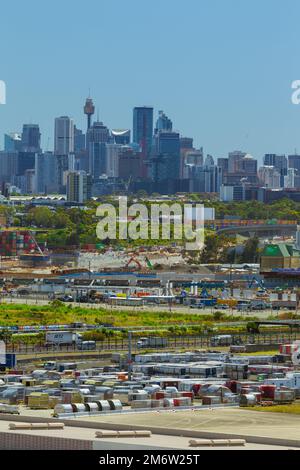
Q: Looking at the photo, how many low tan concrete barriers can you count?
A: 3